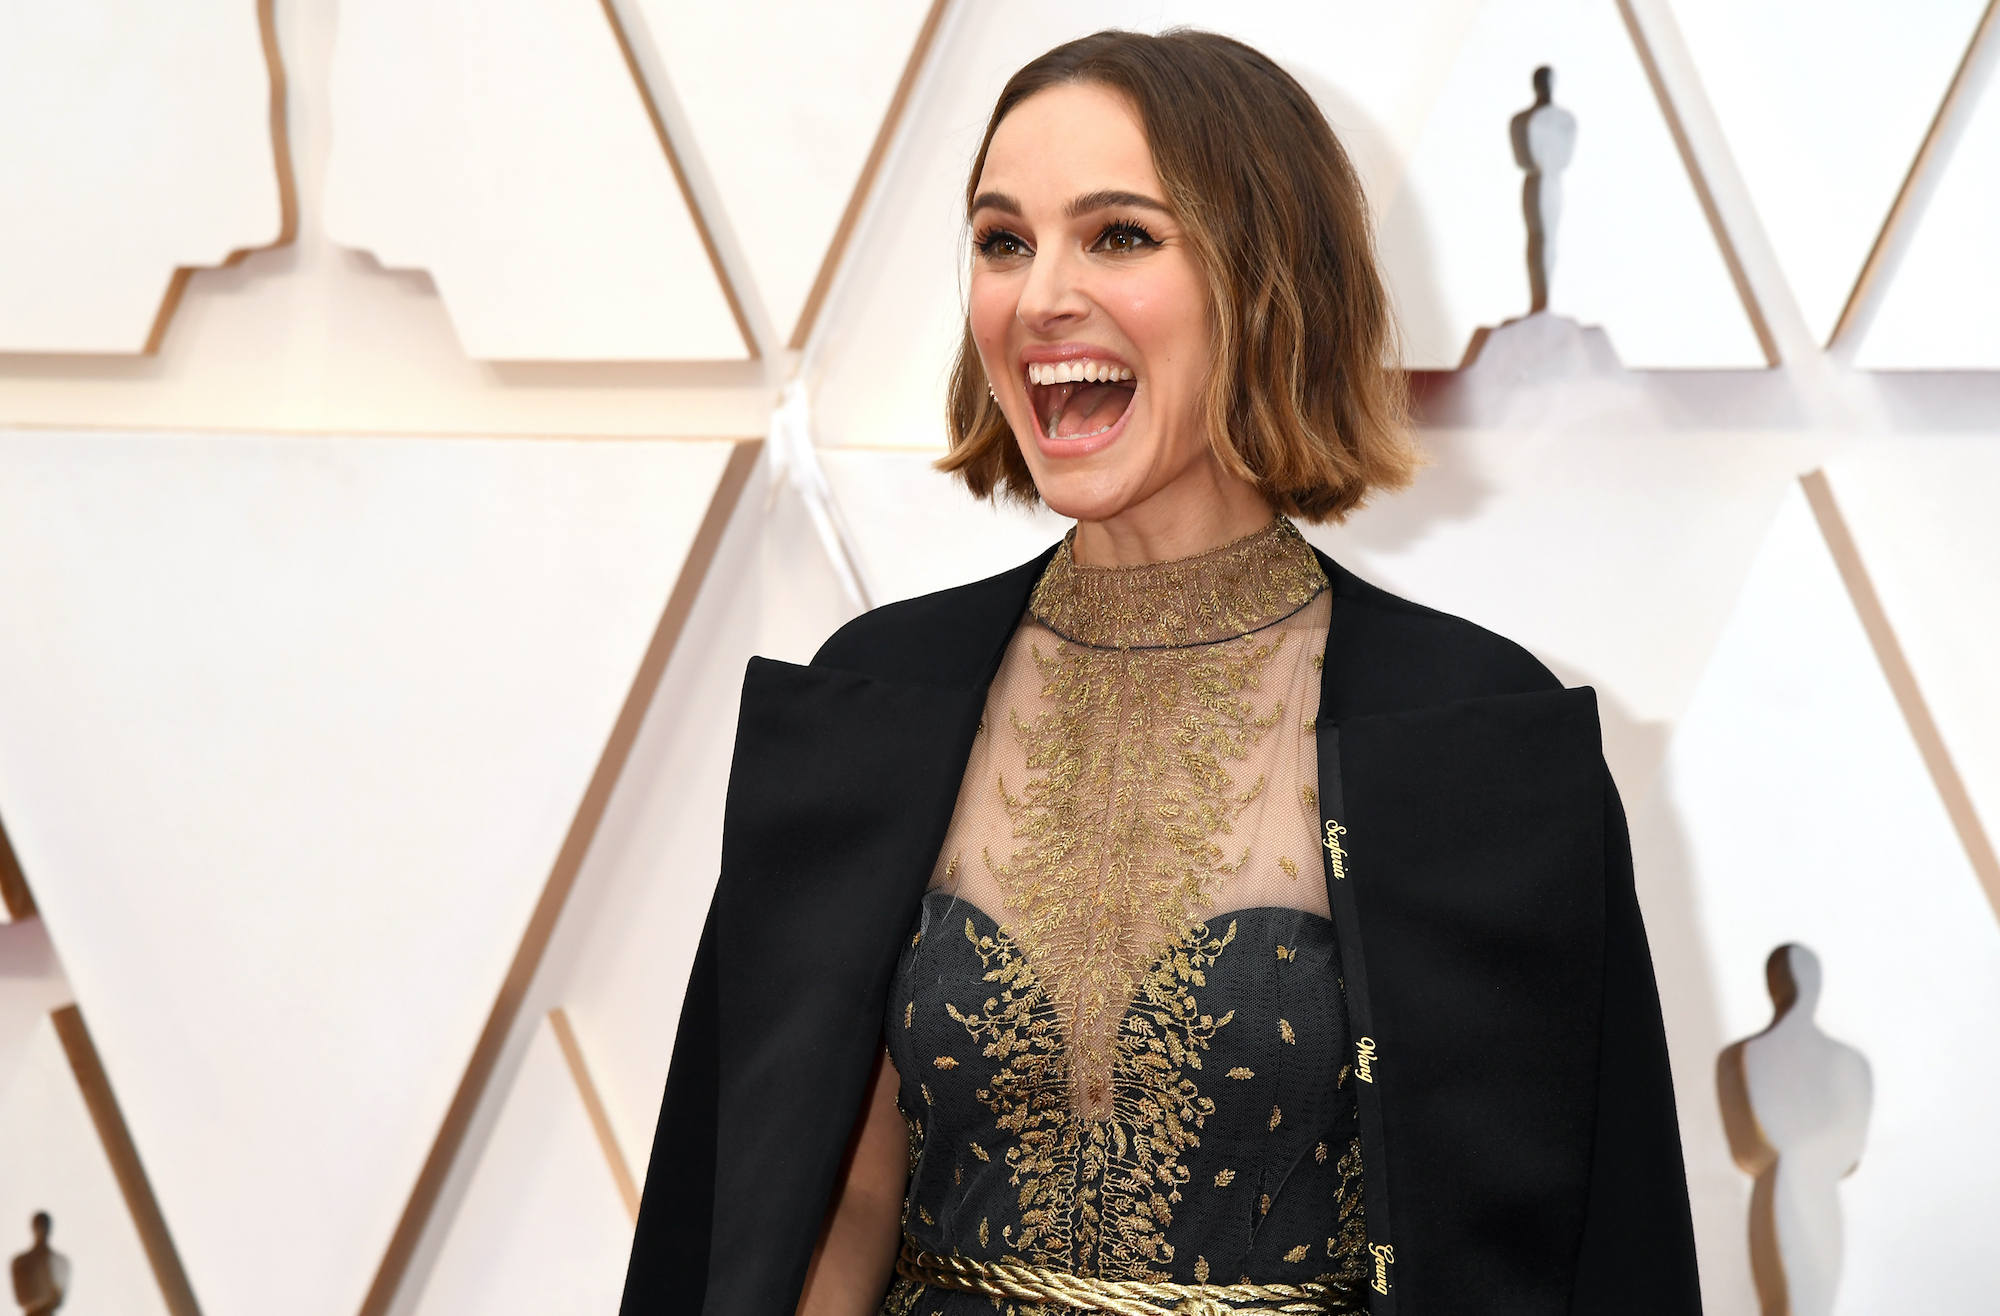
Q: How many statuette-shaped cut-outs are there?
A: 4